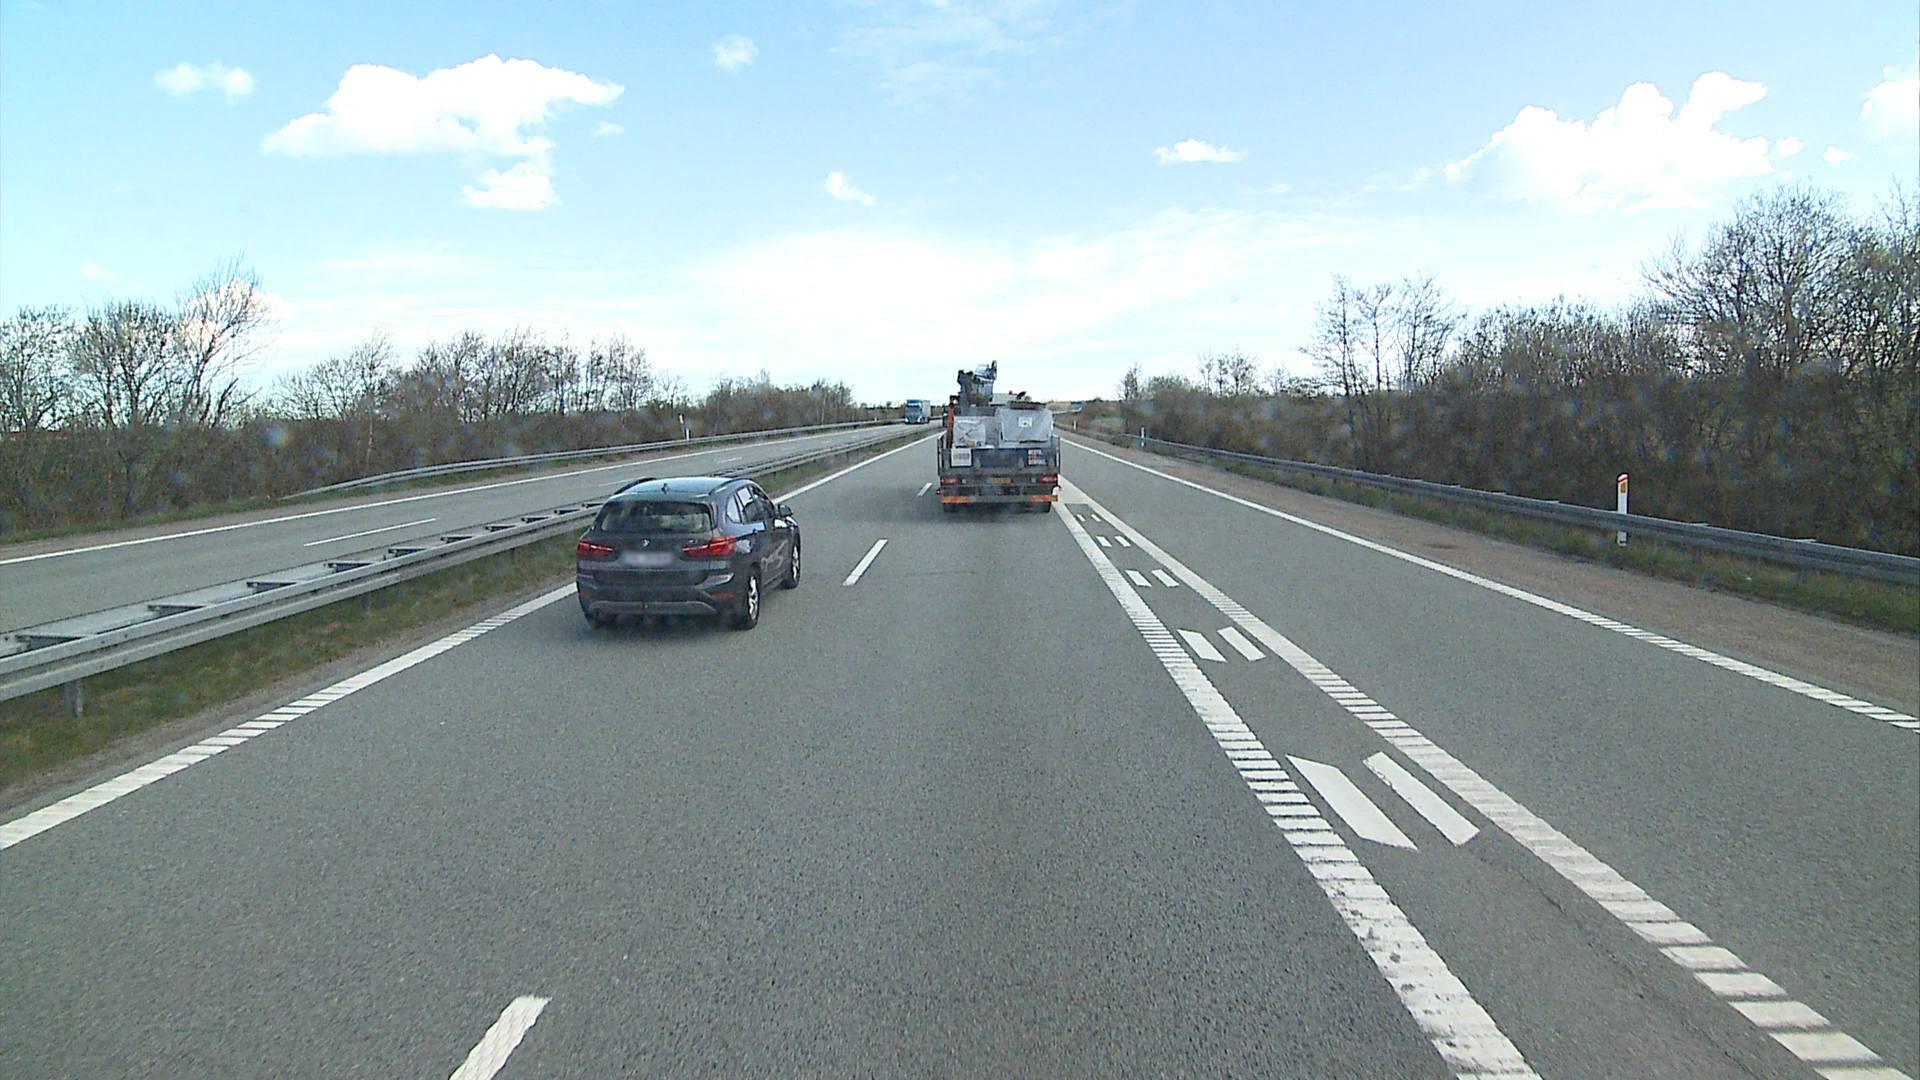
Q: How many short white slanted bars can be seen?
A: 10